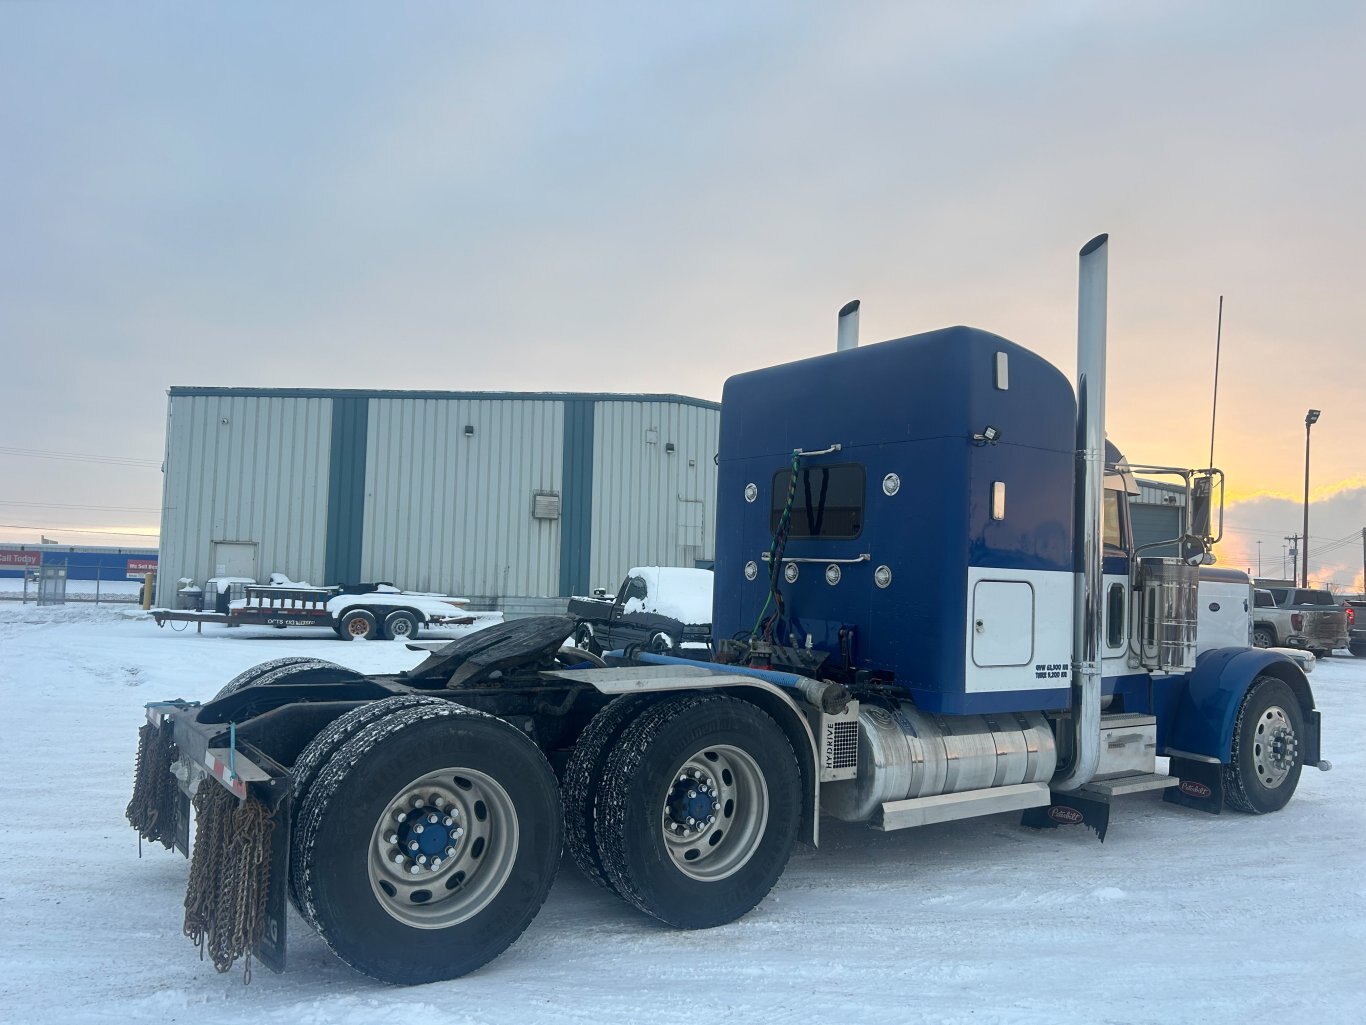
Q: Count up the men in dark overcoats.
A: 0